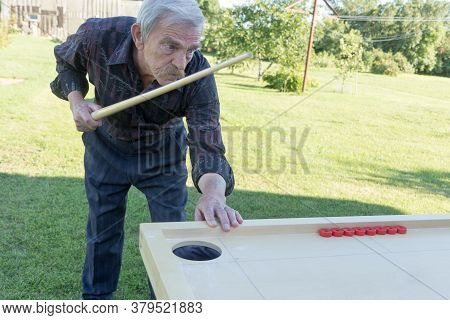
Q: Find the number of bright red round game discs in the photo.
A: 8